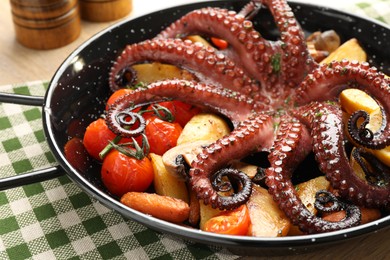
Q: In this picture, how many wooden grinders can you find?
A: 2